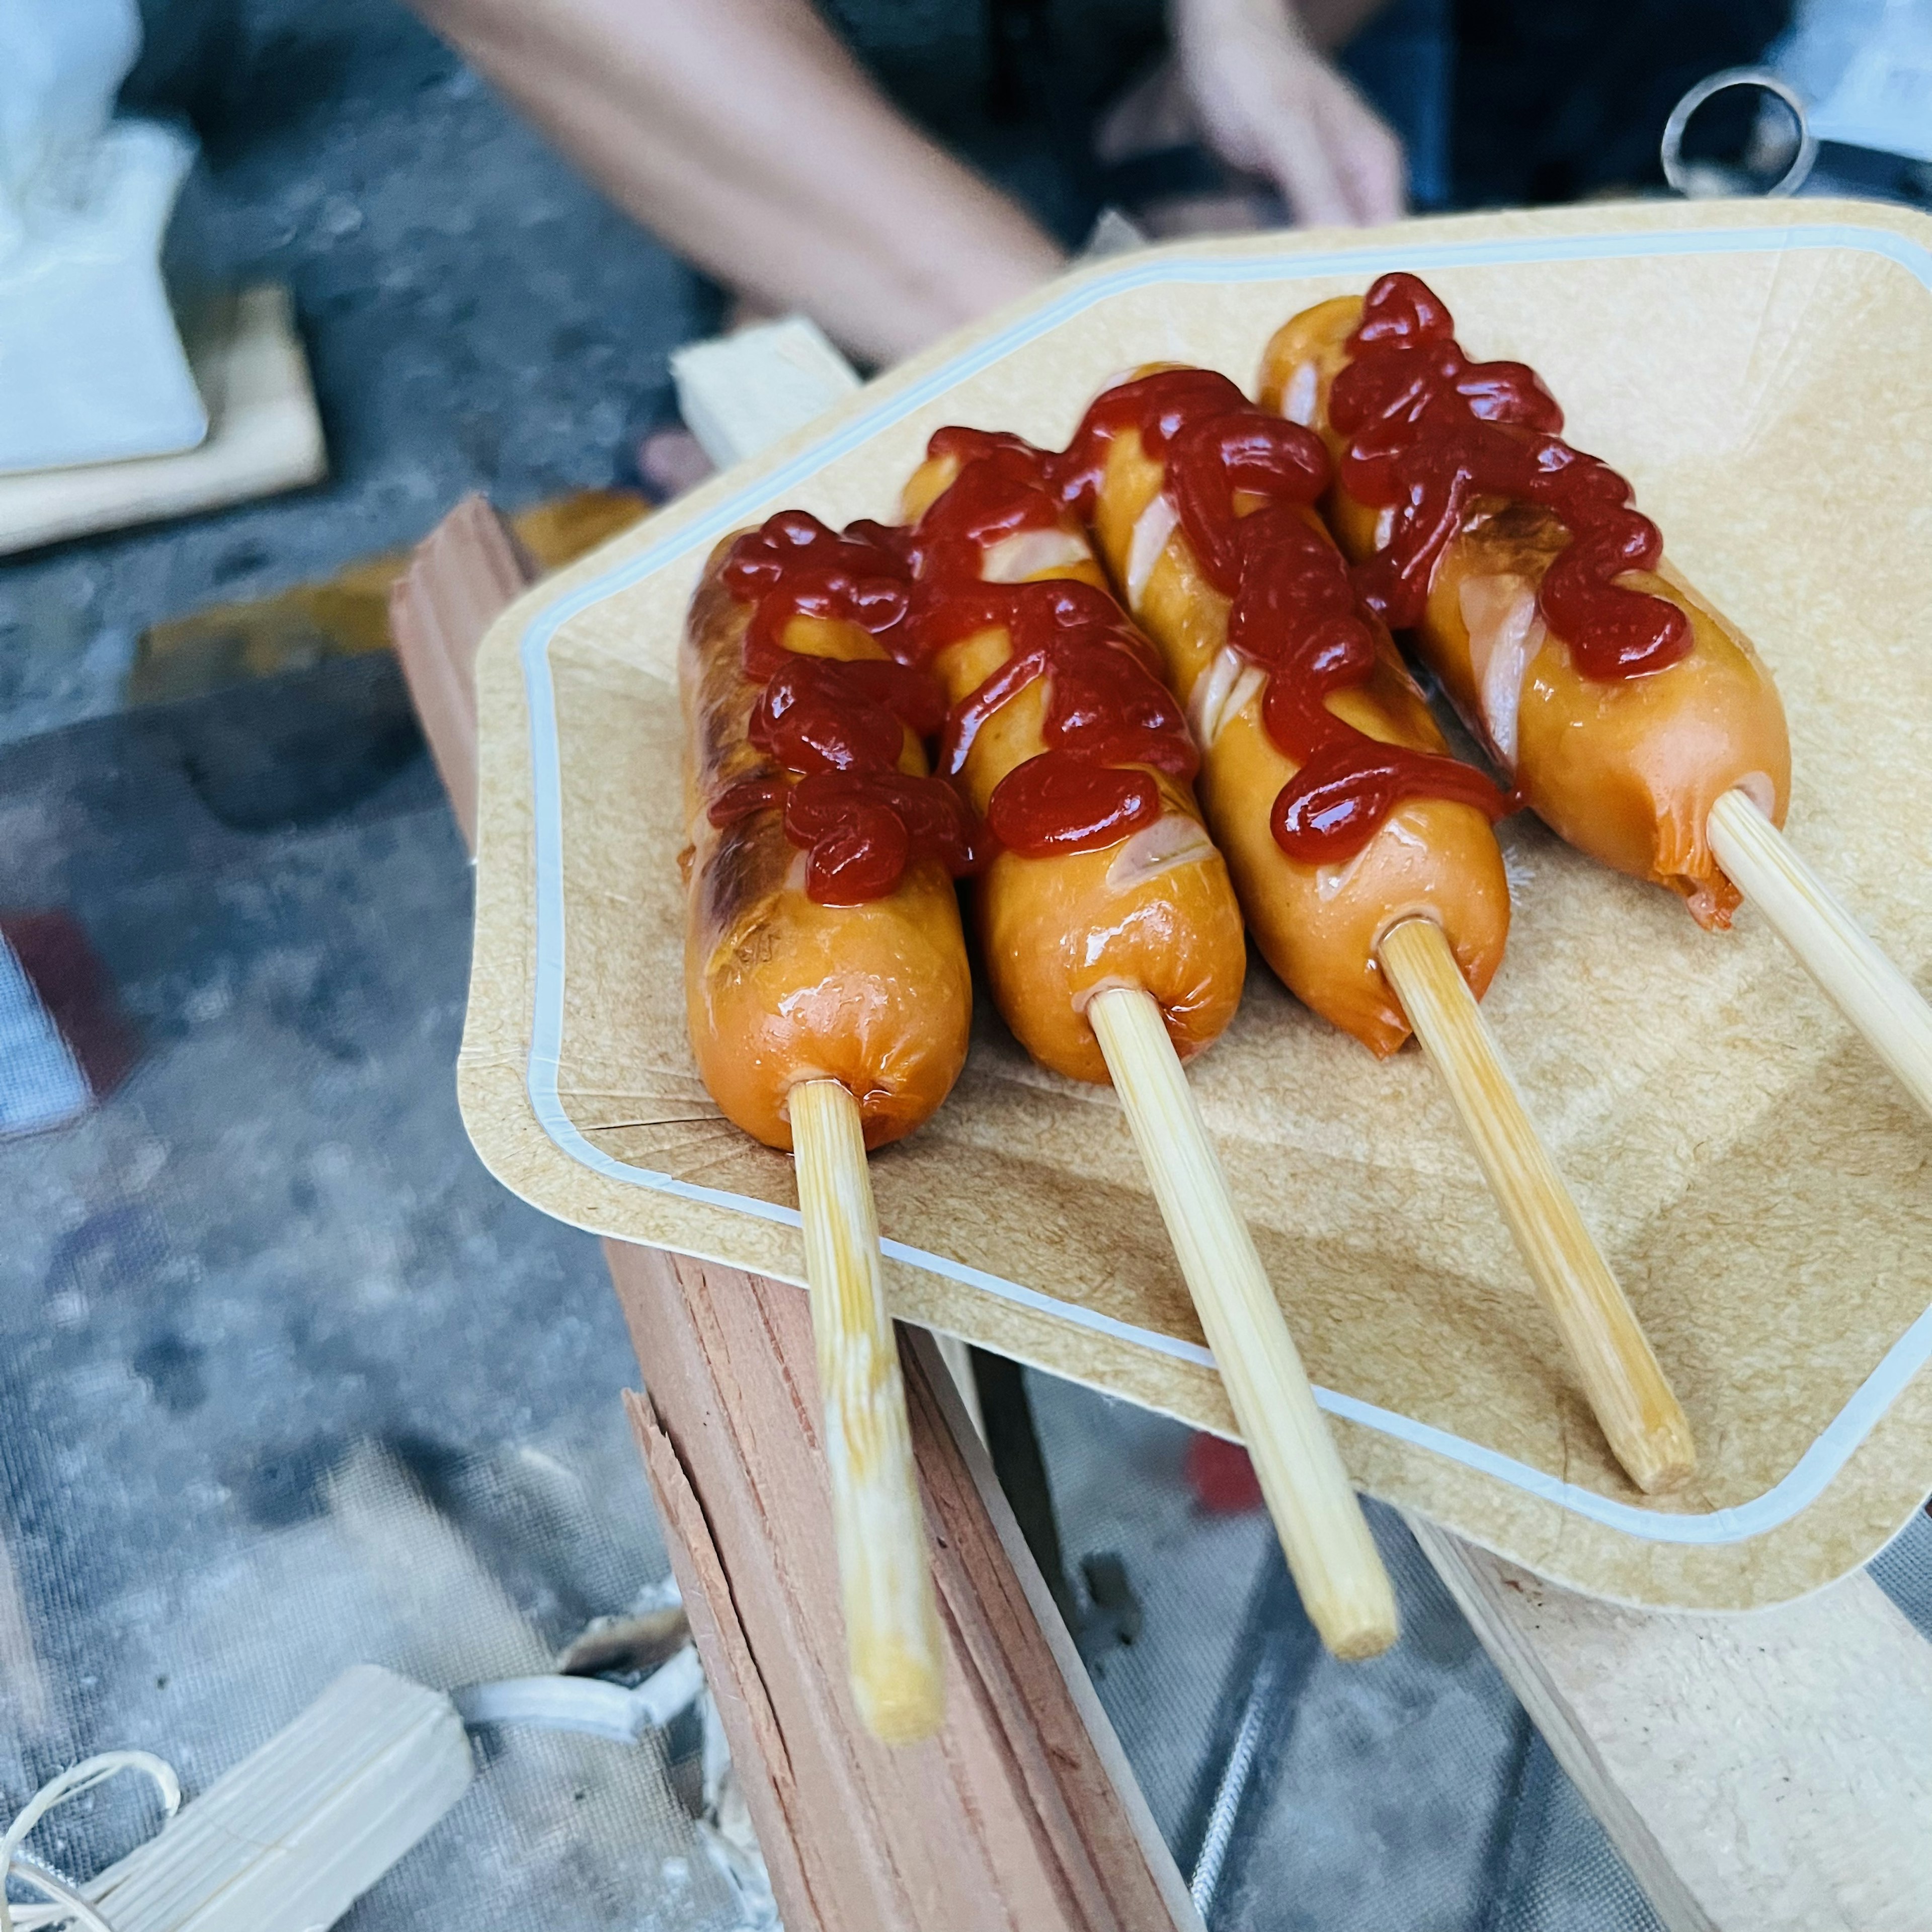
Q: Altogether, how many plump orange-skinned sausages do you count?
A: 4